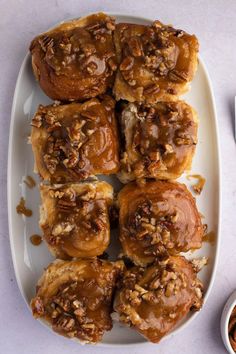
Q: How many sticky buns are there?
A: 8